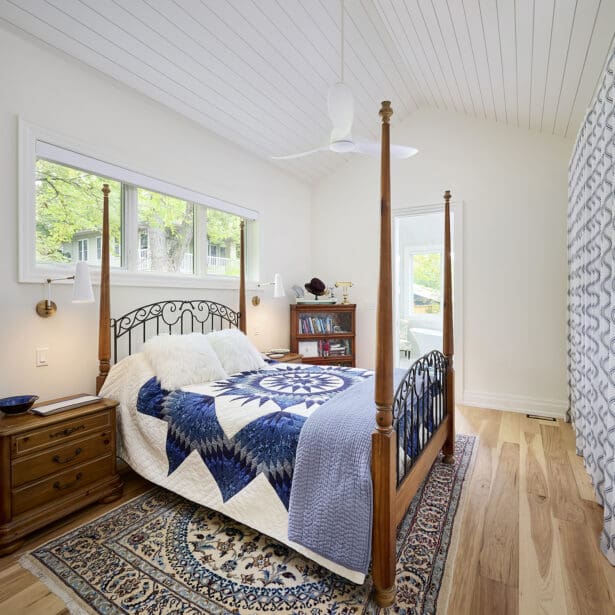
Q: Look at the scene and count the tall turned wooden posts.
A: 4